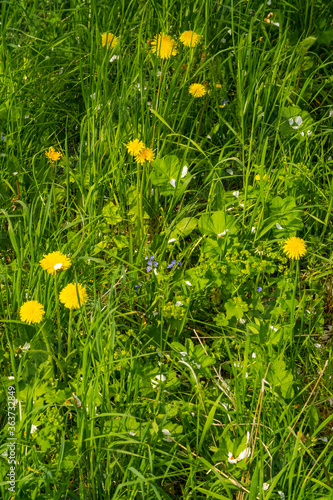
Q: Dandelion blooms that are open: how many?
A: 11